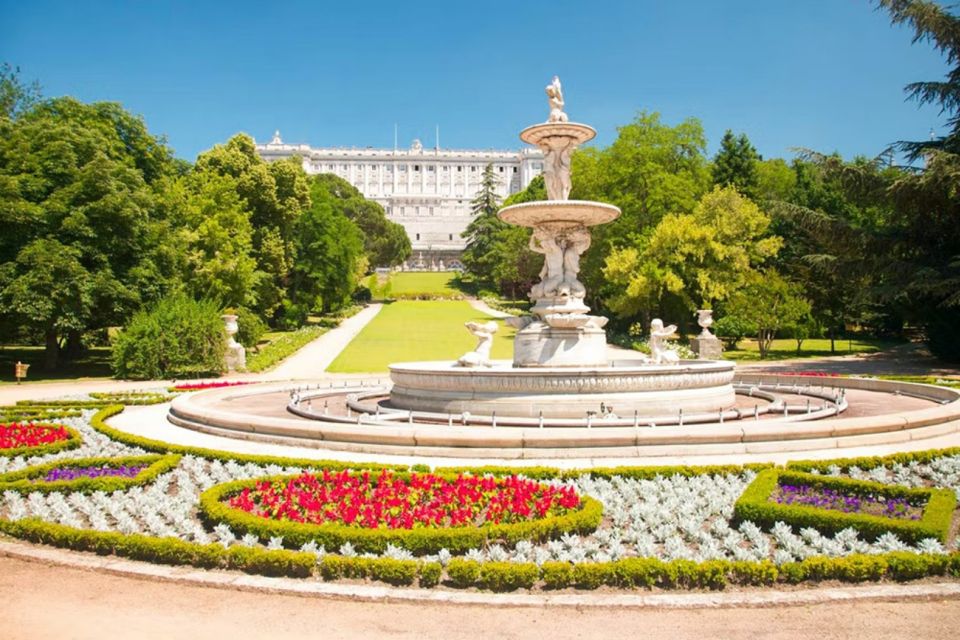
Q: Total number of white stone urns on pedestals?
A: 2